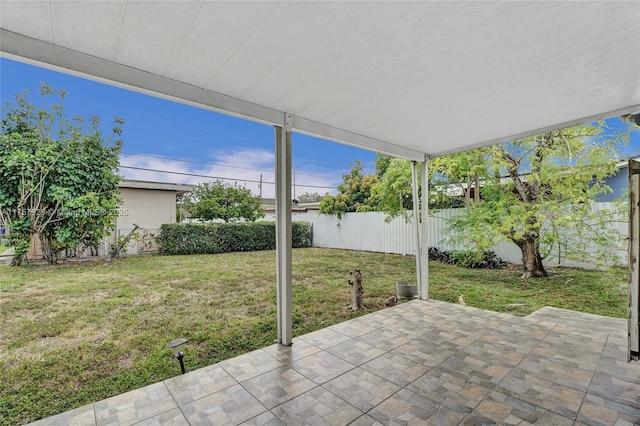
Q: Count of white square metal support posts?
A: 2